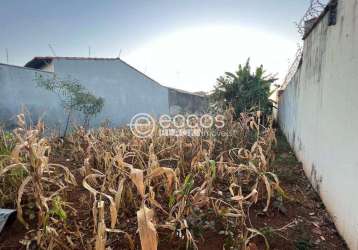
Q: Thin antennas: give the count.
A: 4